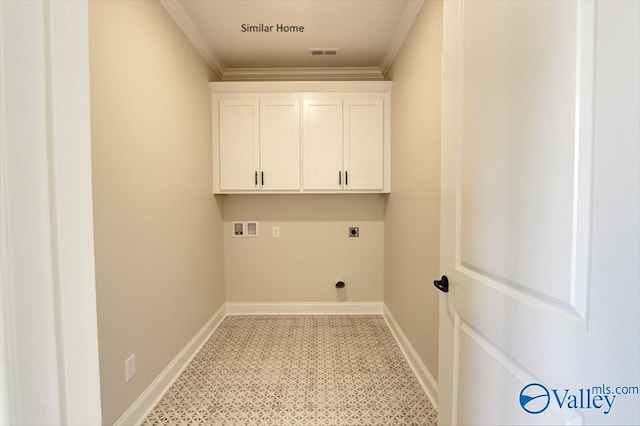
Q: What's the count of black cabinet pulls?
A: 4